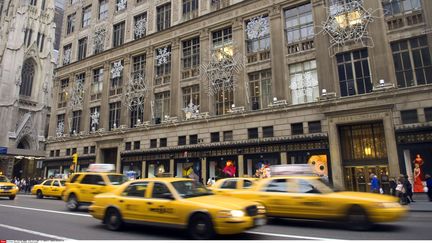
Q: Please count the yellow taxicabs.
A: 6